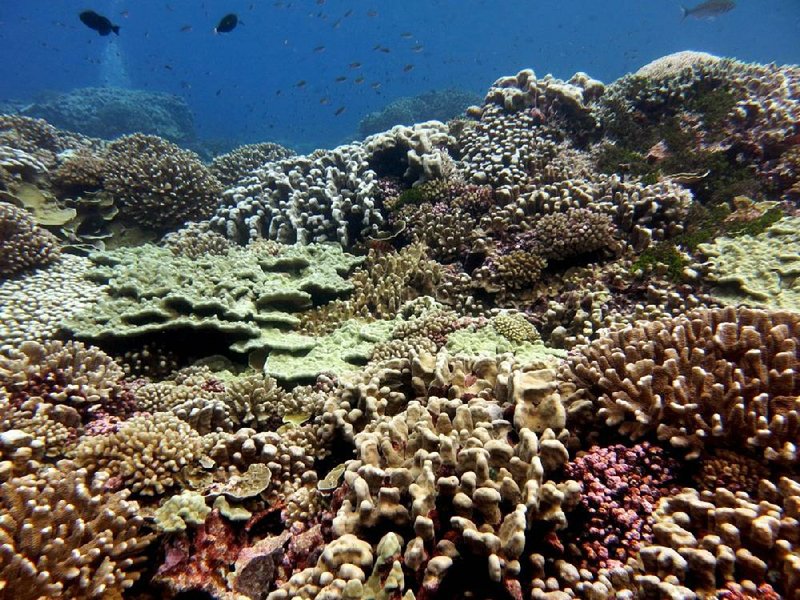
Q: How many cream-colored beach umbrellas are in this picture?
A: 0